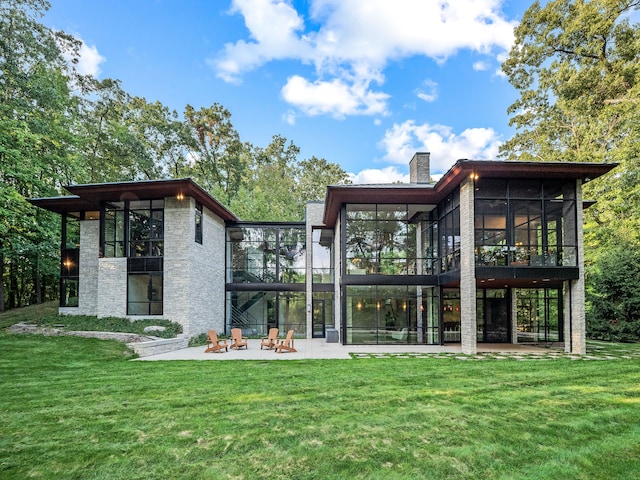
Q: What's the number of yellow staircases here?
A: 0